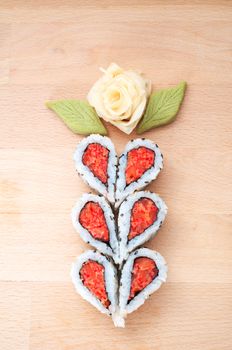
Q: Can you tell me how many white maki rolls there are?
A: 6